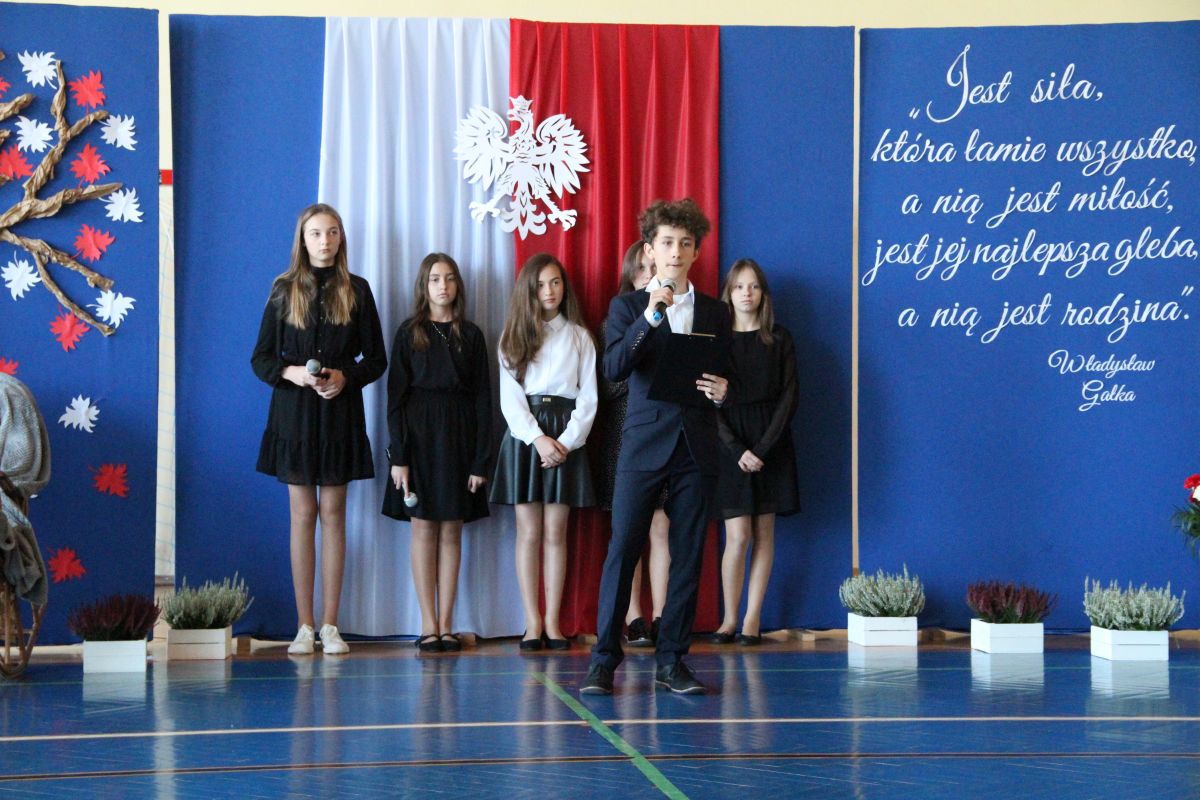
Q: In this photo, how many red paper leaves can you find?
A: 9